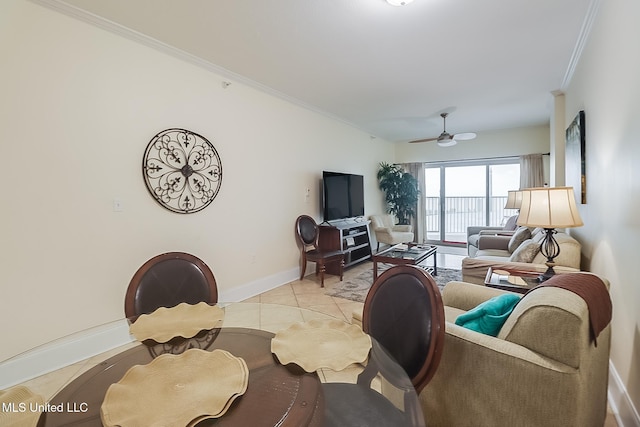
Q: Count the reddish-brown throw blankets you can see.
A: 1